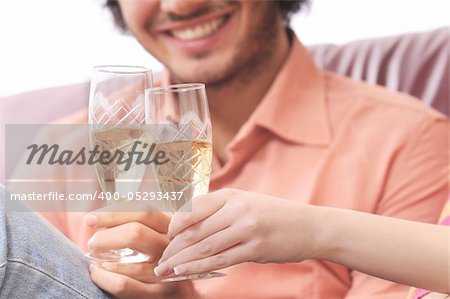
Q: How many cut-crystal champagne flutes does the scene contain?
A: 2